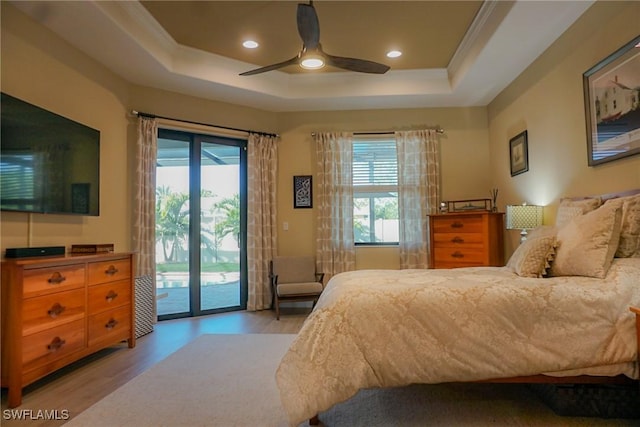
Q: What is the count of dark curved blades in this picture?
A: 3